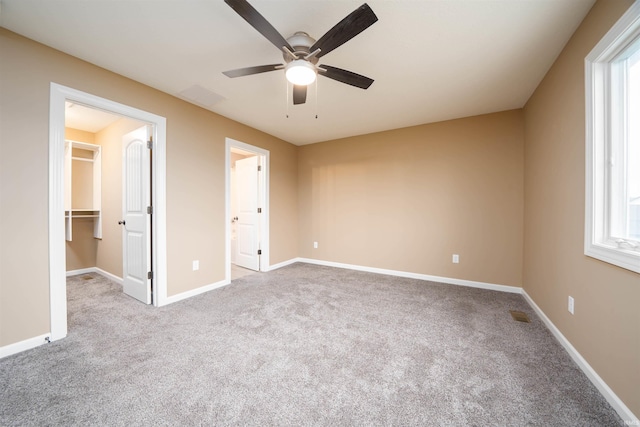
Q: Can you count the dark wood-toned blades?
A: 5